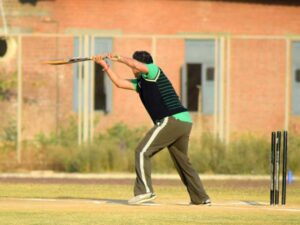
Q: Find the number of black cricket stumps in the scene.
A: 3